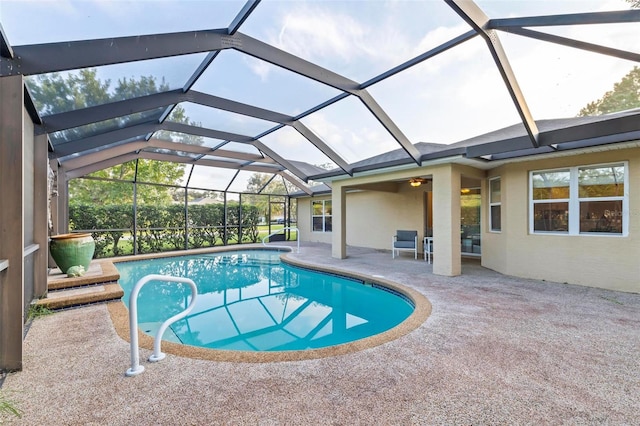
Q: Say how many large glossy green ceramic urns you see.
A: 1